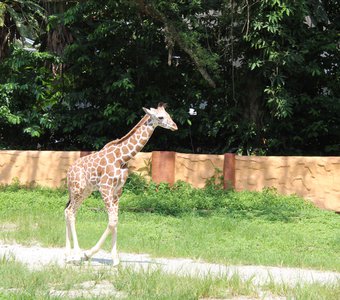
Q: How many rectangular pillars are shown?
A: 2